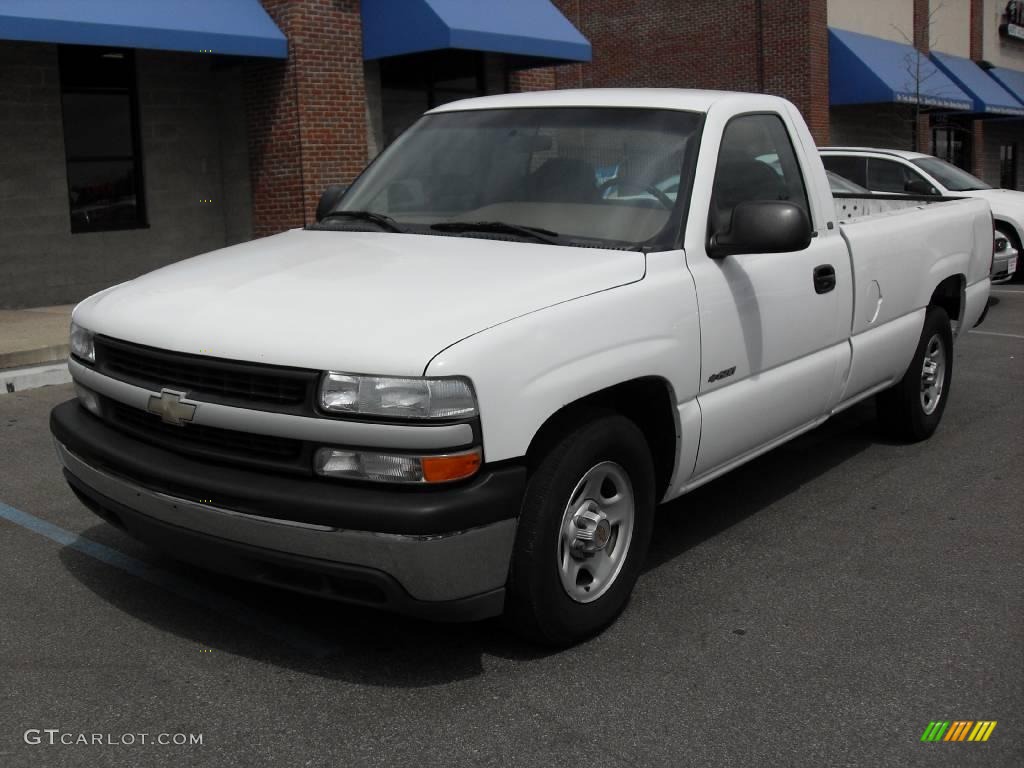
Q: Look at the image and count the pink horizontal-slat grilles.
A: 0